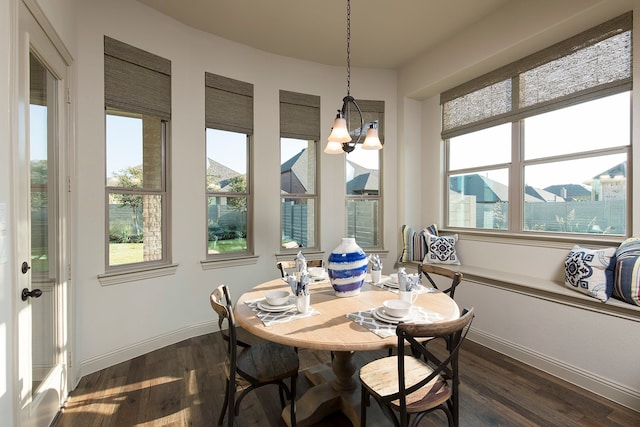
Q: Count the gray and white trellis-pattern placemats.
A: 4